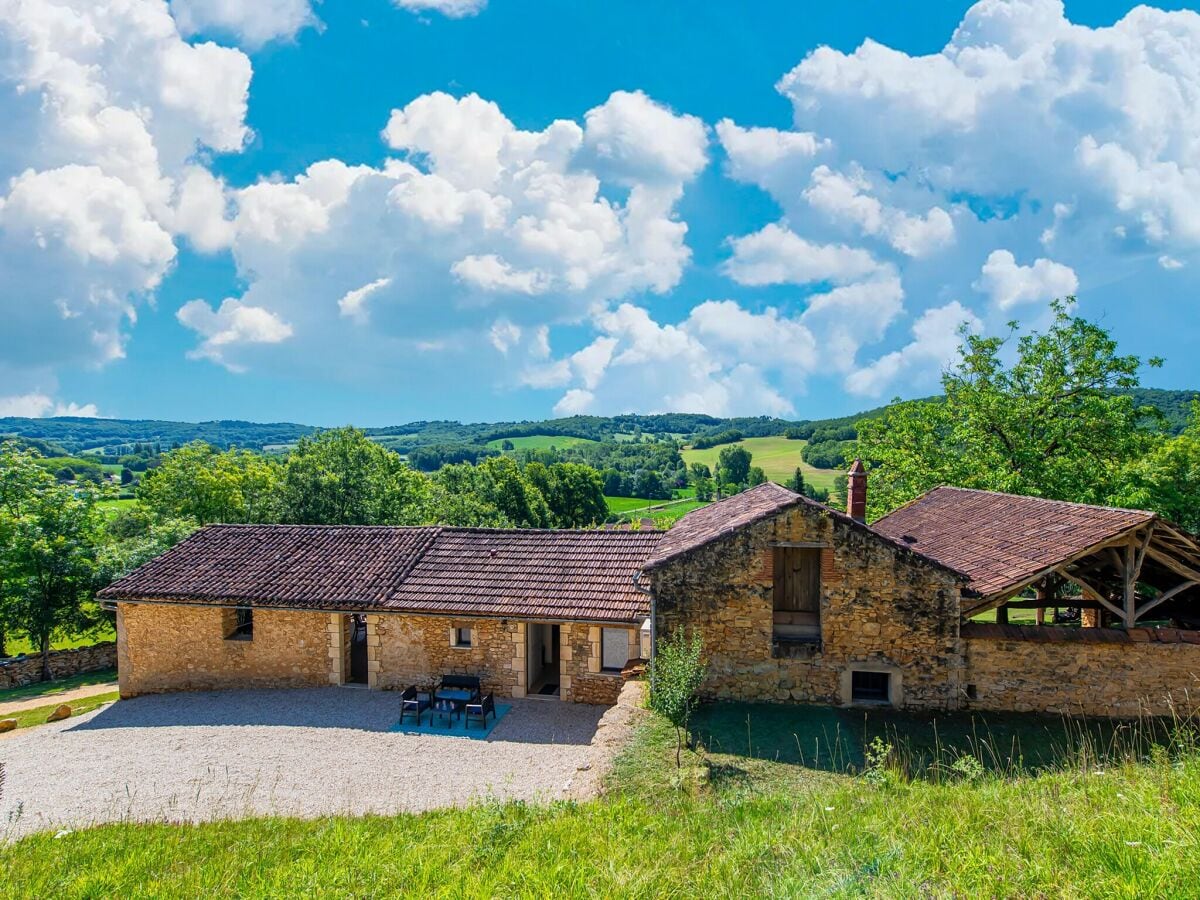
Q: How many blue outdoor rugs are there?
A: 1